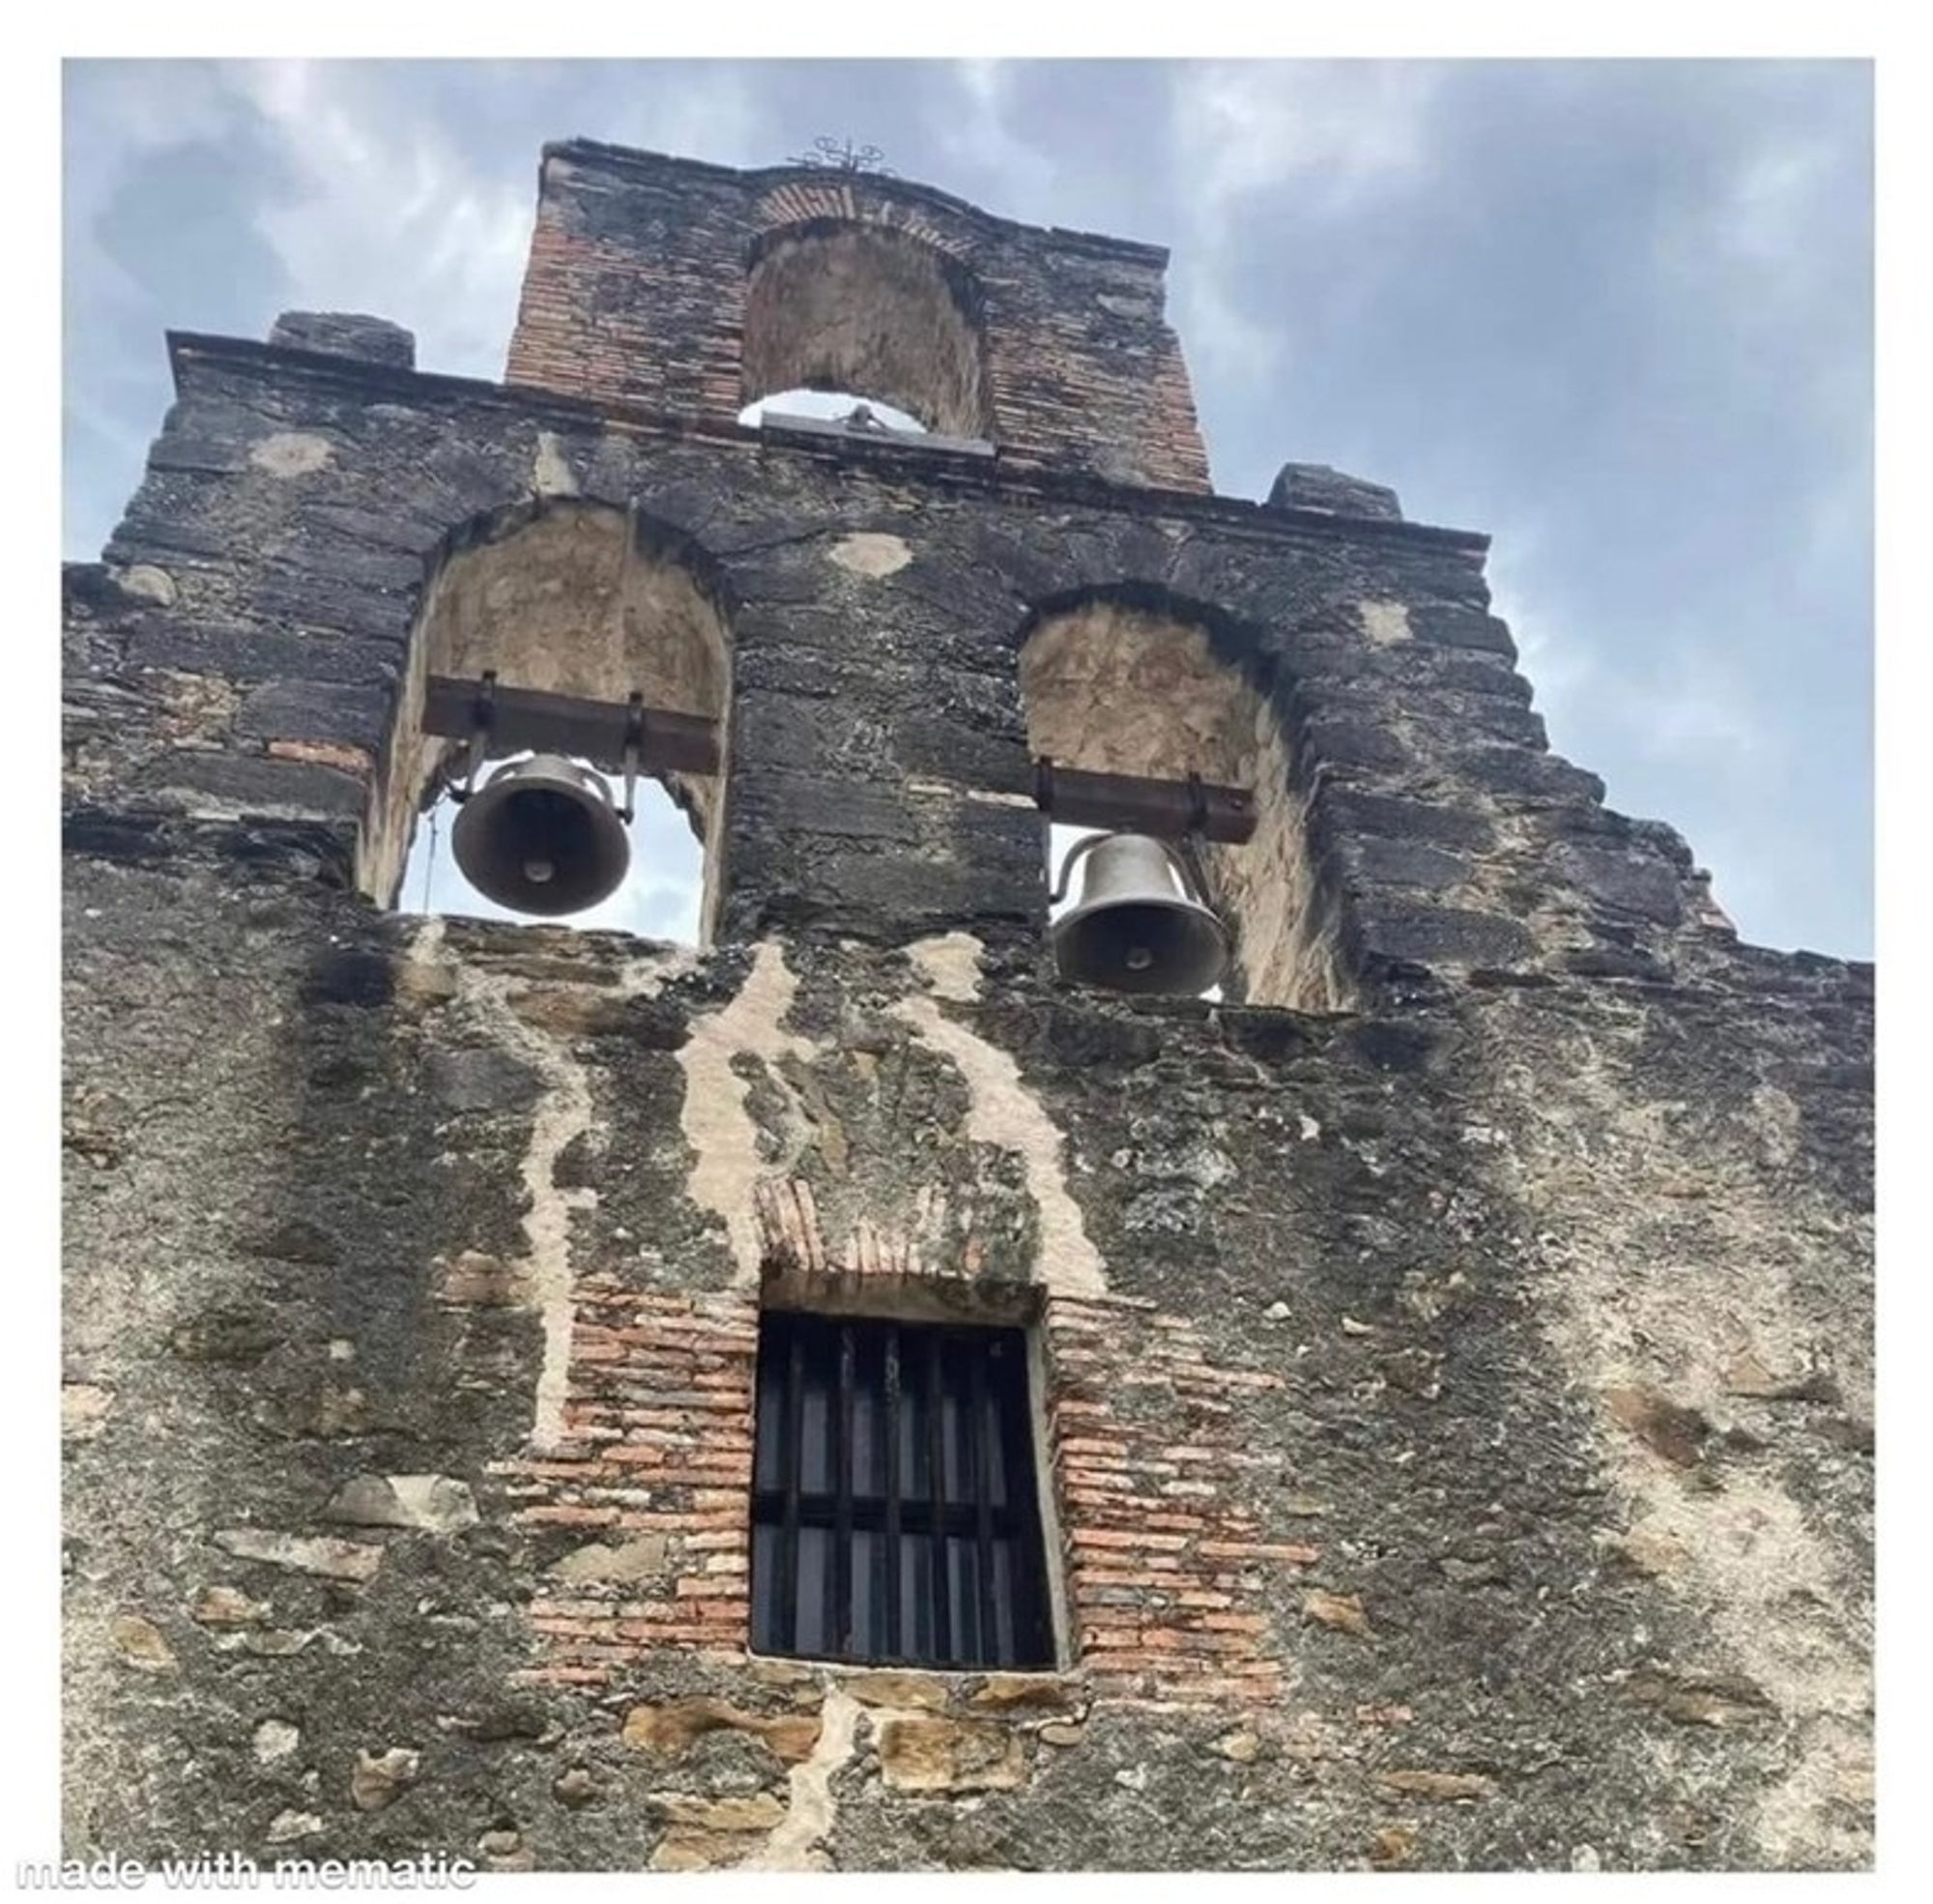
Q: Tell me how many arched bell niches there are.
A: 3